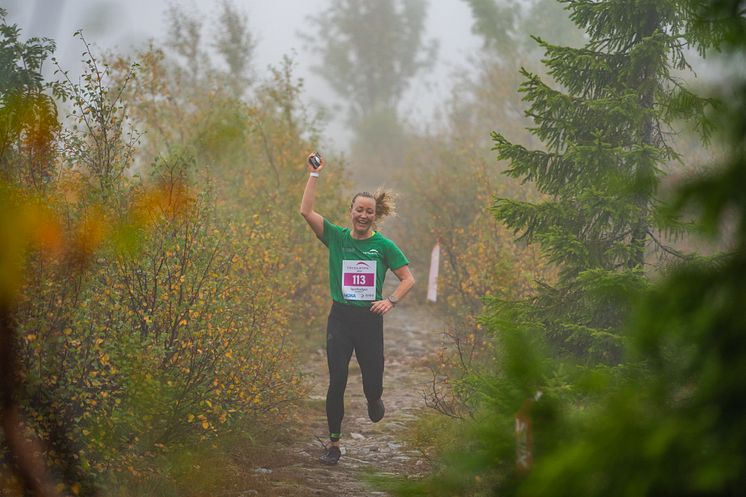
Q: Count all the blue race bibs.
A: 0